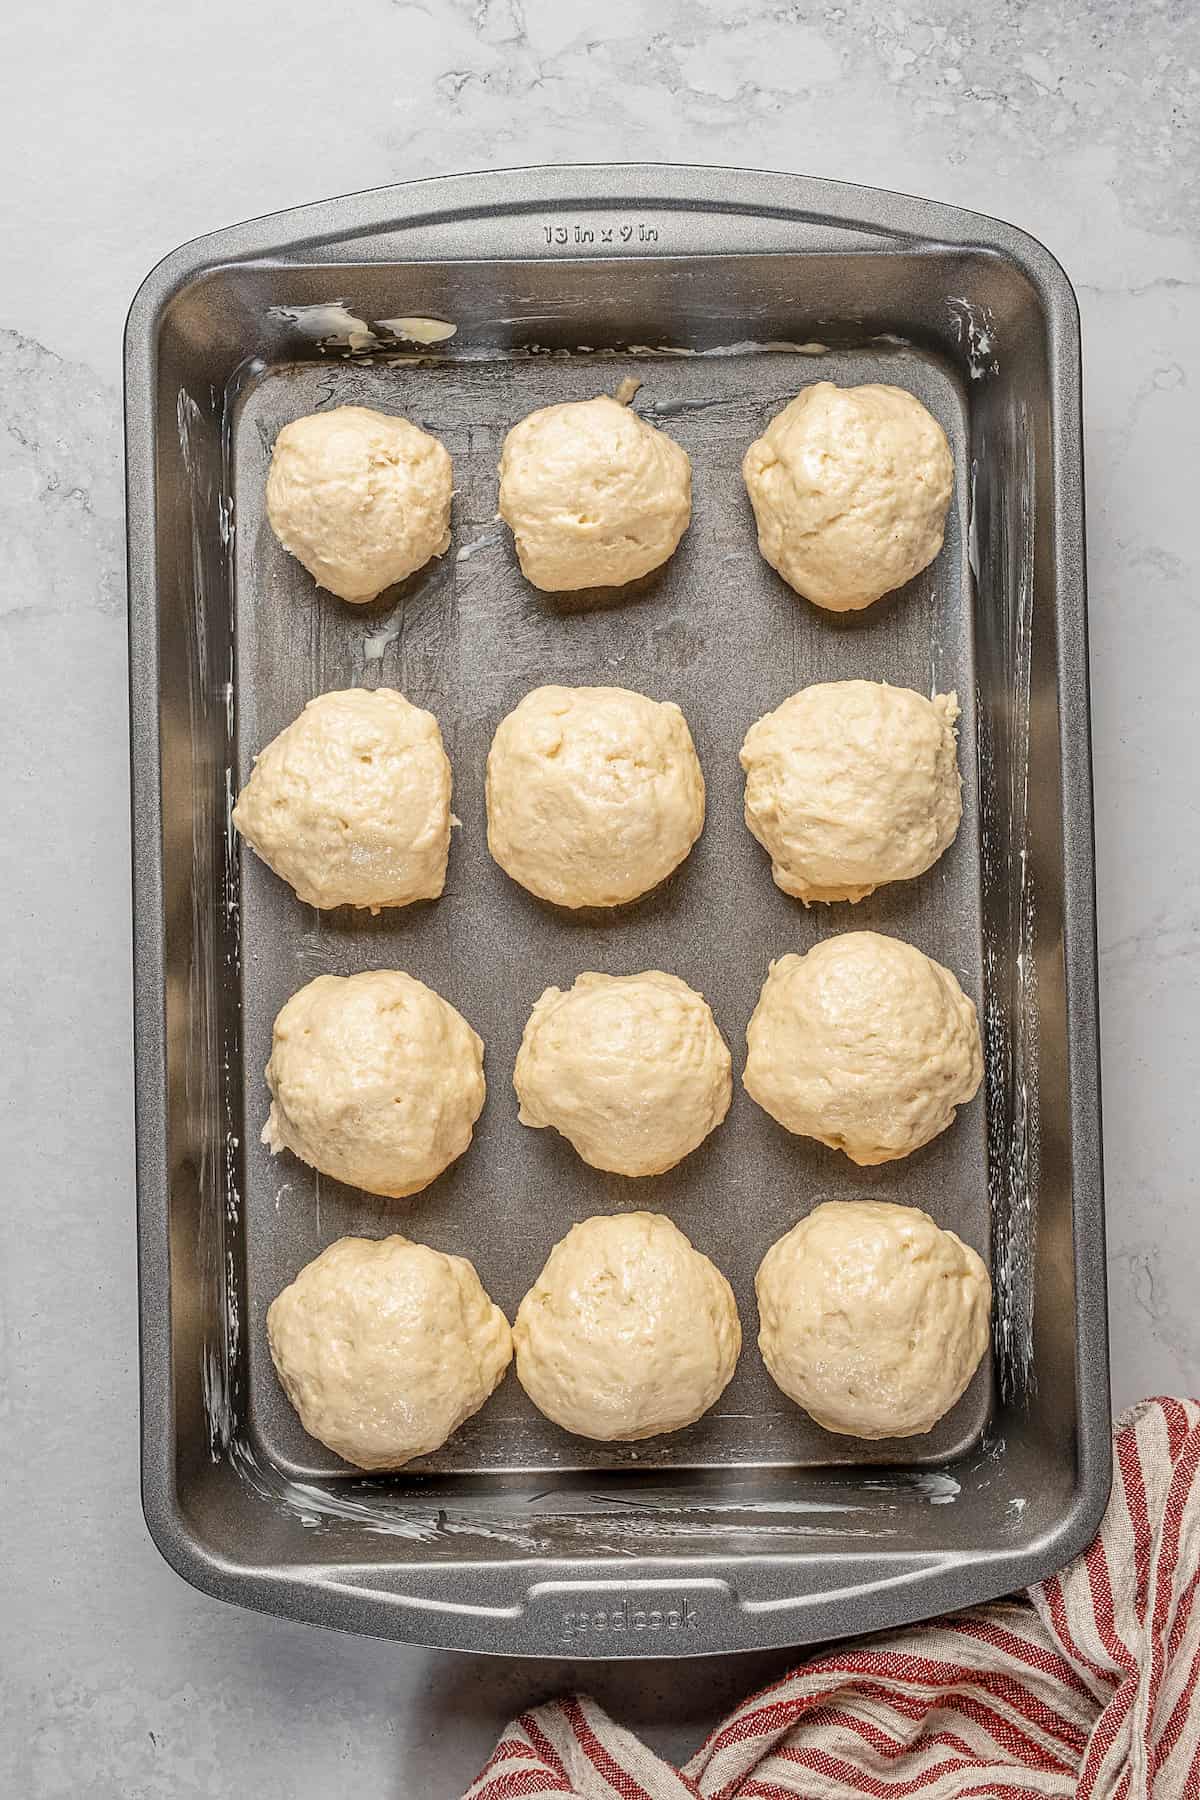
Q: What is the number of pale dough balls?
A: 12